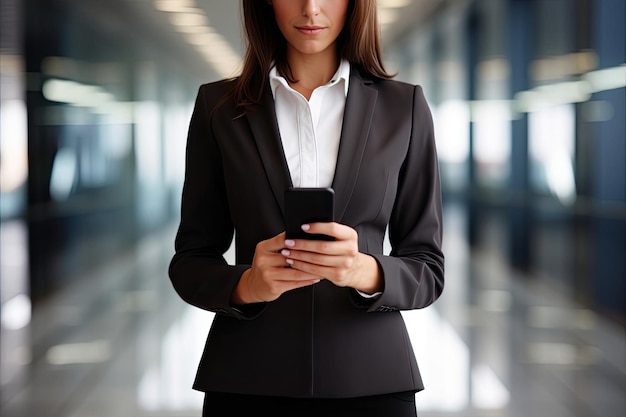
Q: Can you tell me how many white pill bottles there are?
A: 0